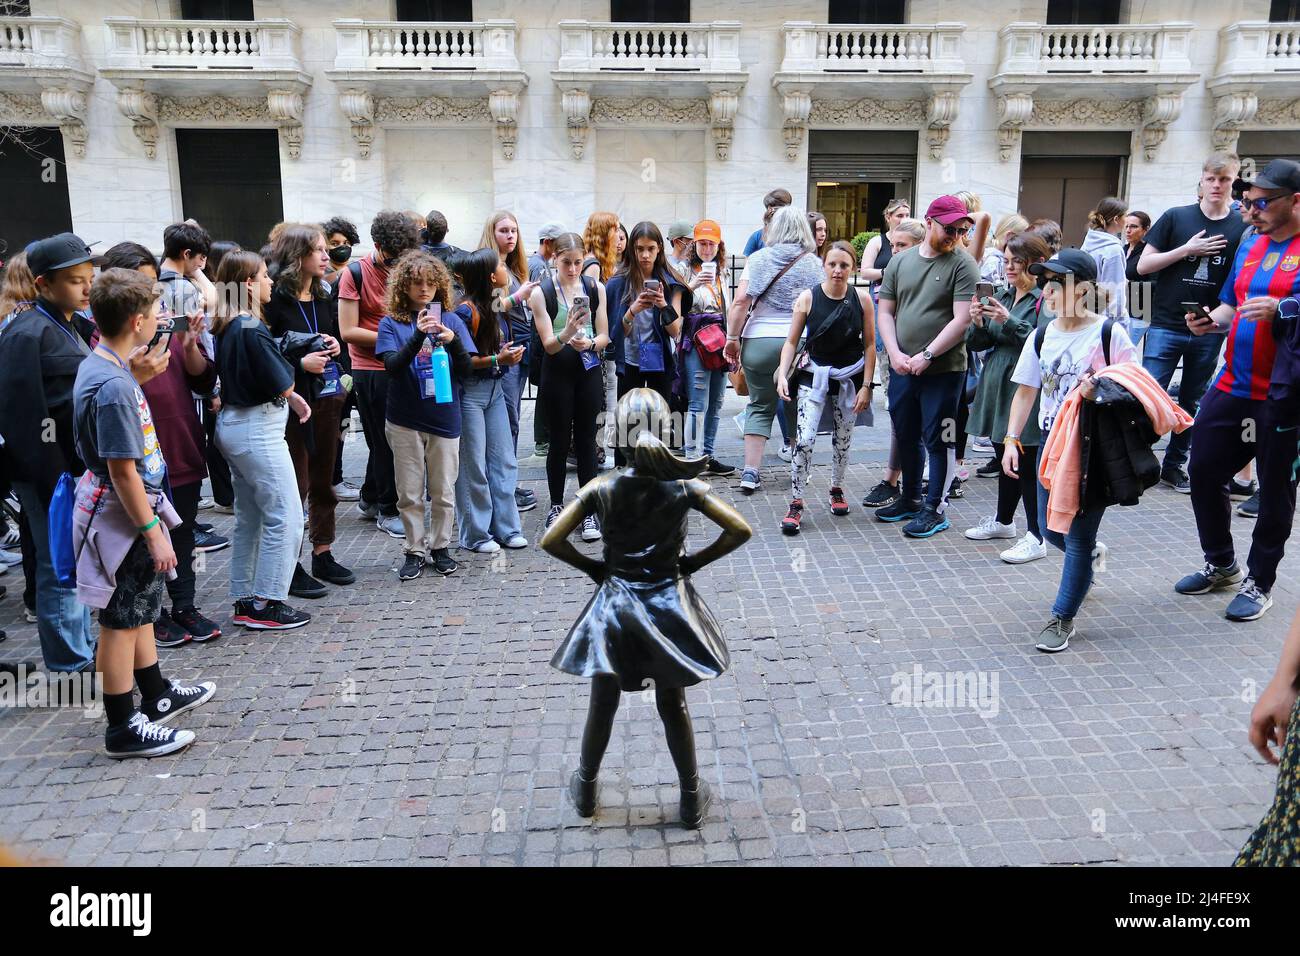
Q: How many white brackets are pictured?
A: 12